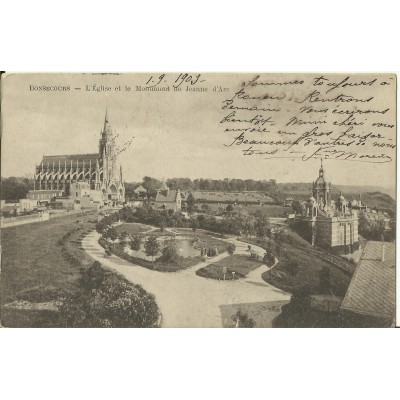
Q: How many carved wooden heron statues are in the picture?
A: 0